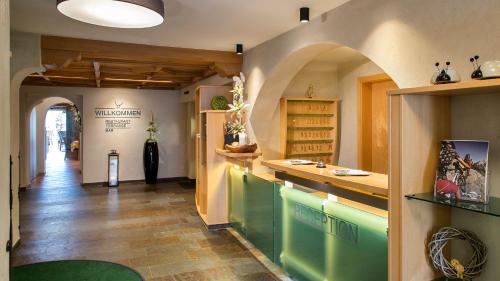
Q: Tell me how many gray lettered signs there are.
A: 2